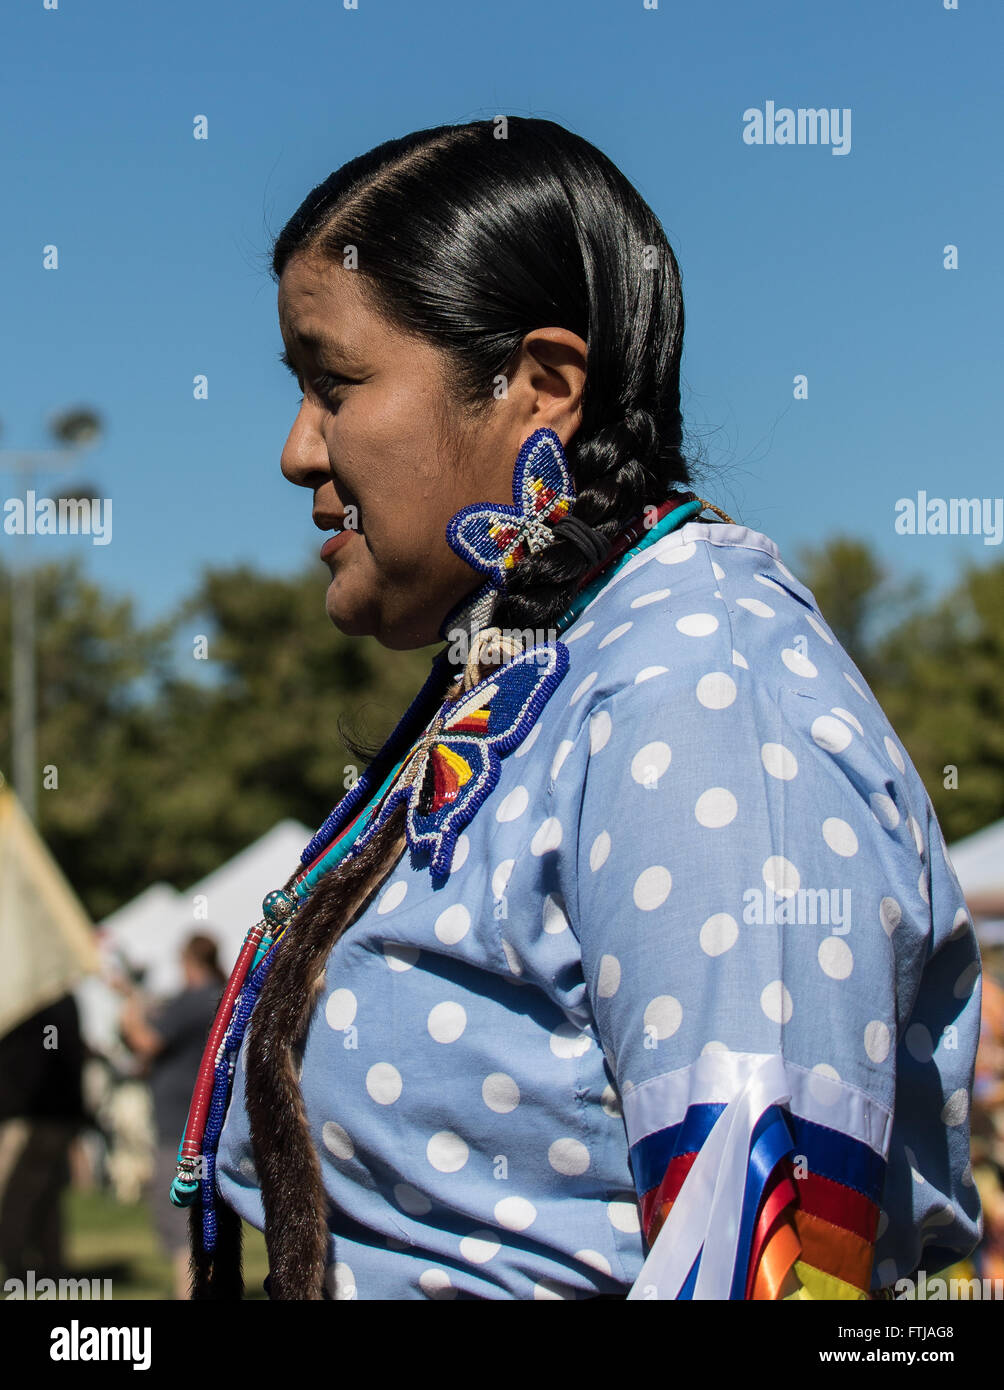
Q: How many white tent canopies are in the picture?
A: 3